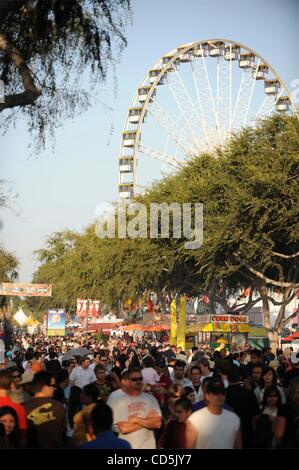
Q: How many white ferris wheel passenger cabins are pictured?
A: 15